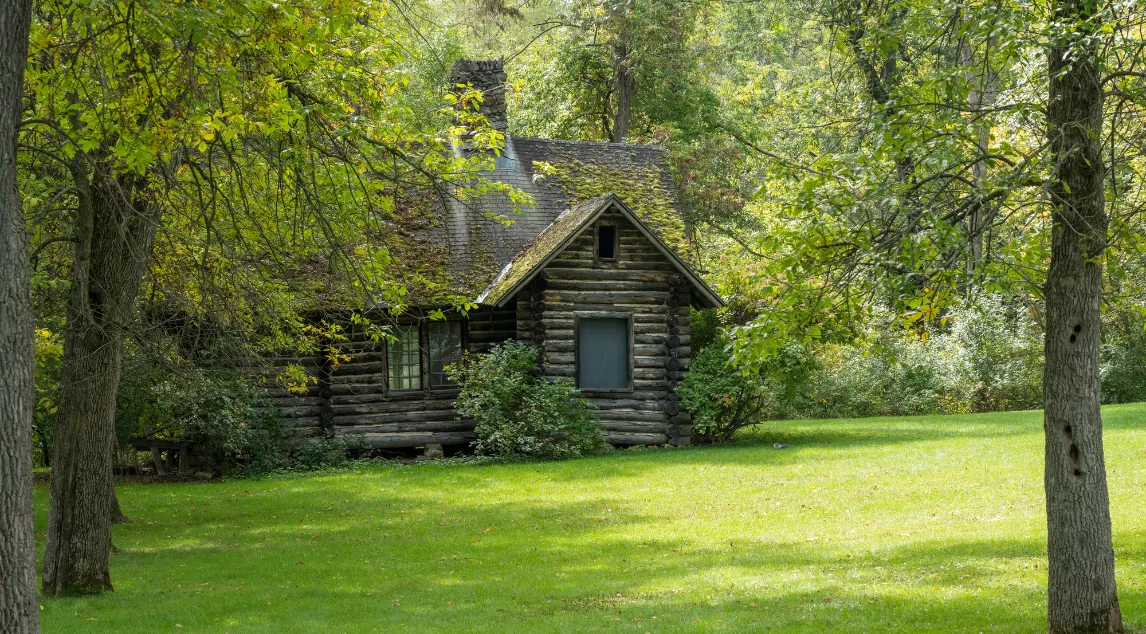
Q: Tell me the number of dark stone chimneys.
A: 1